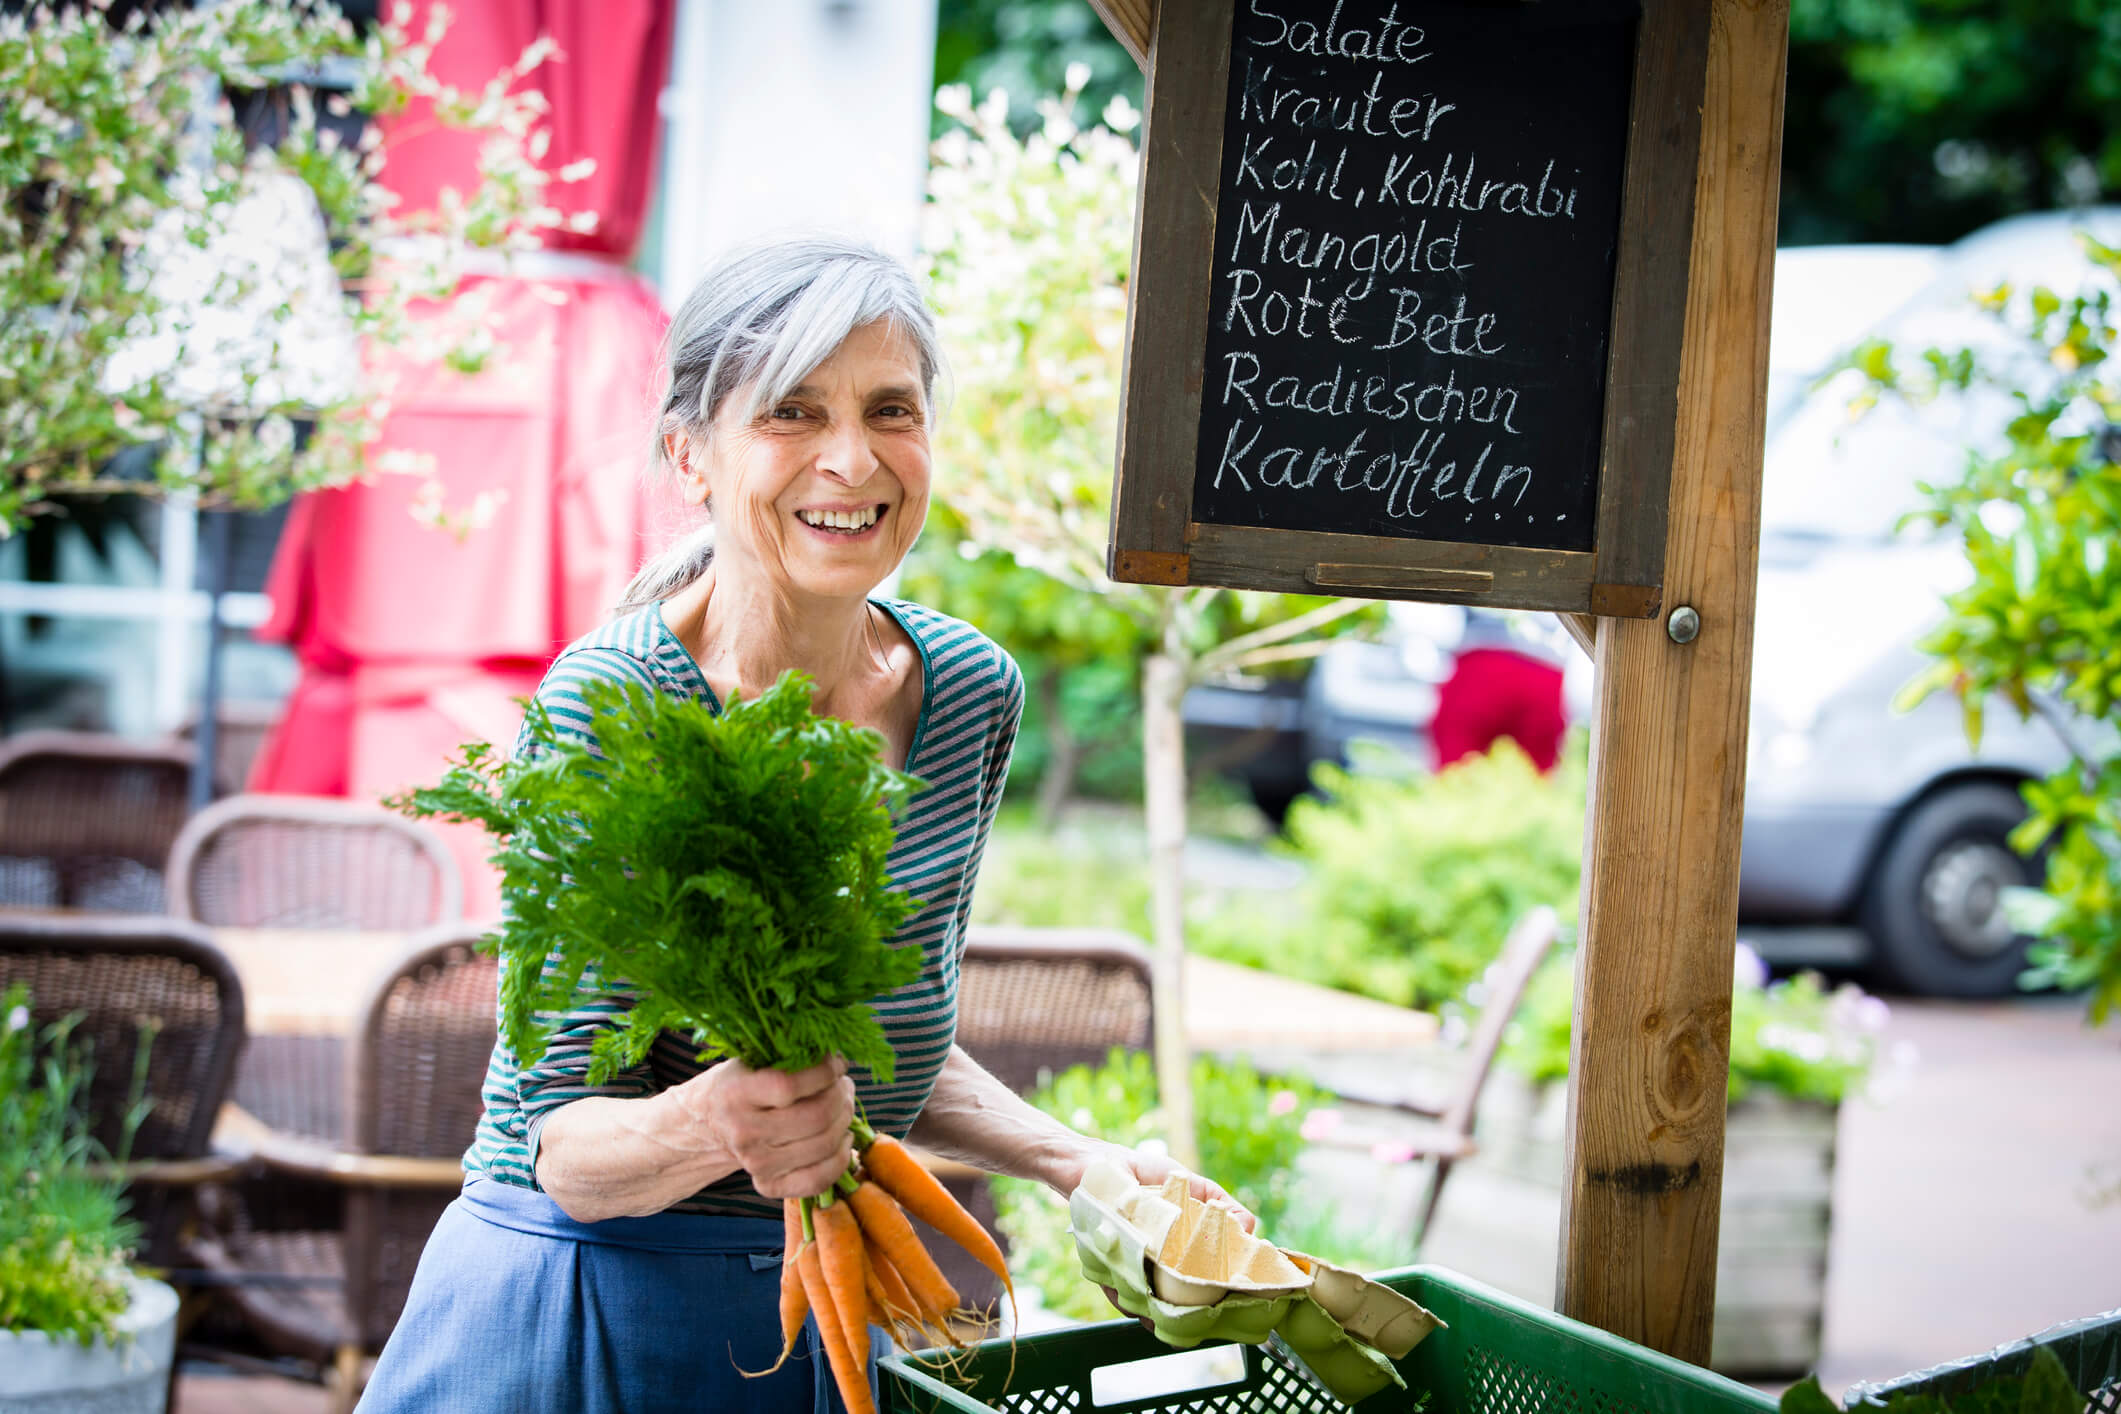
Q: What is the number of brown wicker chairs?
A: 5